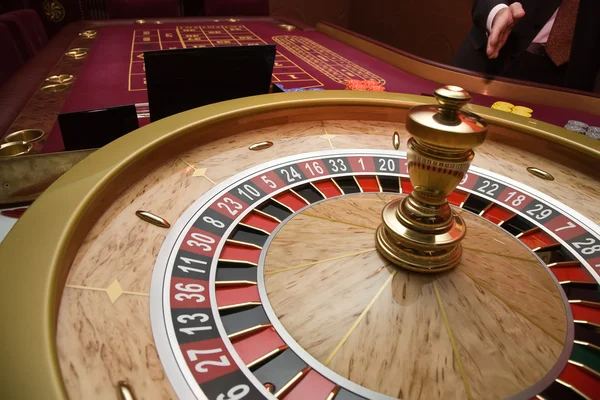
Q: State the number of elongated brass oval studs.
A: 5